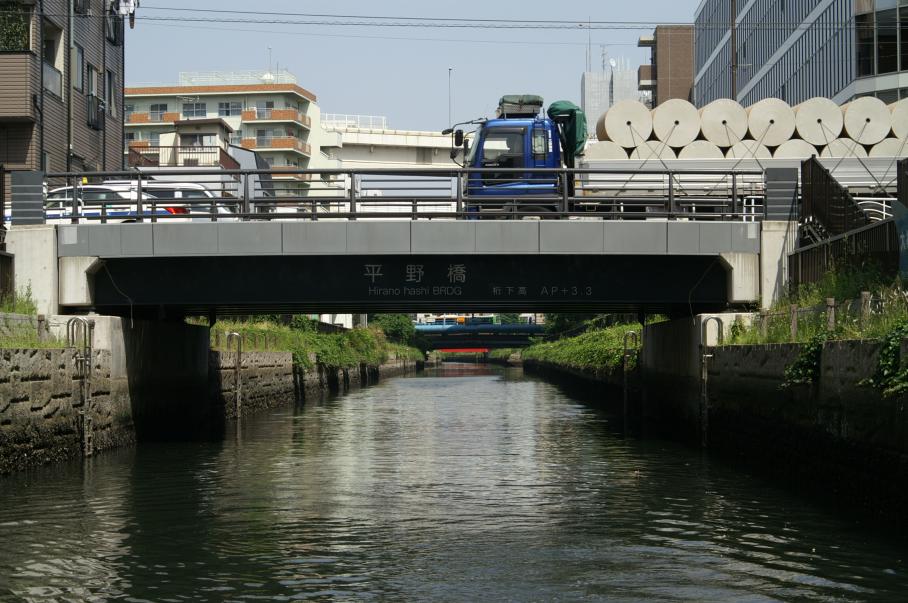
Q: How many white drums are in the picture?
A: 14